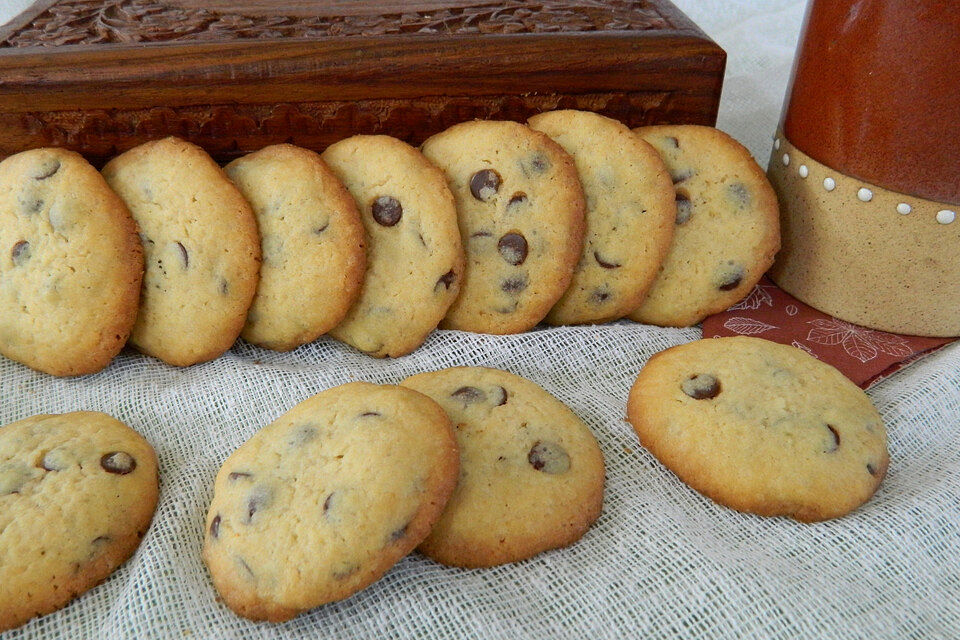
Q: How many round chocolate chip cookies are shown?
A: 11